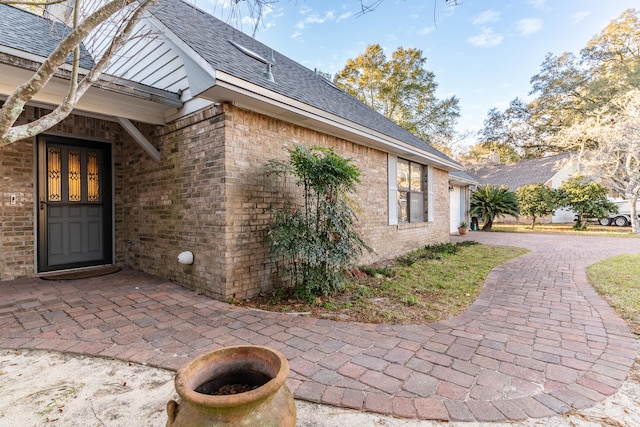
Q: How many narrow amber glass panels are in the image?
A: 3